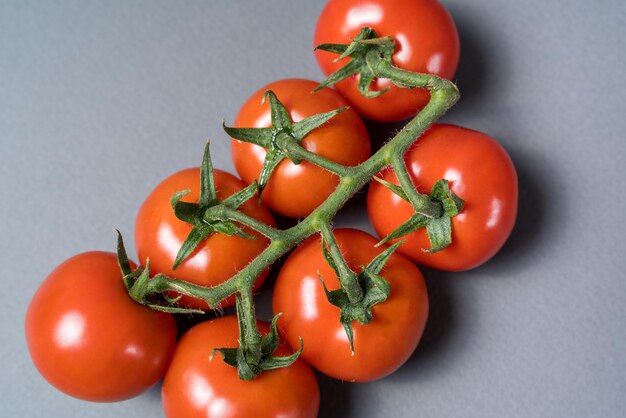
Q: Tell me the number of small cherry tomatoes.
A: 7